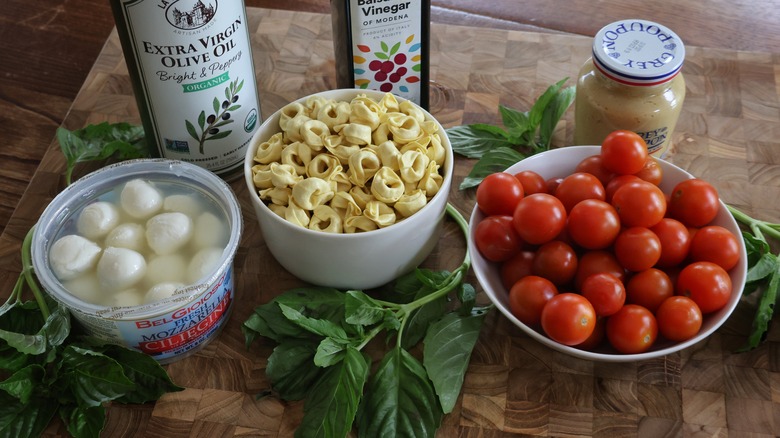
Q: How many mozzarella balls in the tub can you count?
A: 13